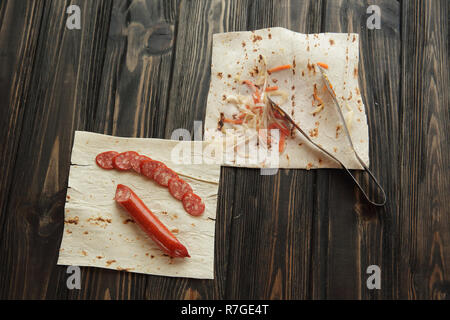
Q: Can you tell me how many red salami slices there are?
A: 7